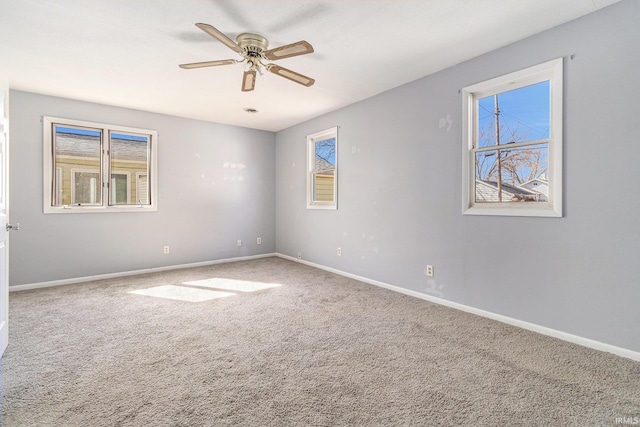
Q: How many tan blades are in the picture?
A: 5